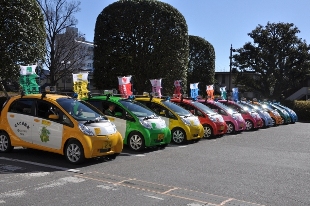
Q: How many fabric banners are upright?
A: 9